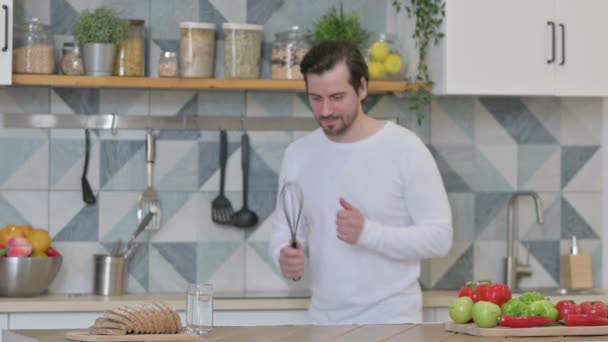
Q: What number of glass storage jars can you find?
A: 8